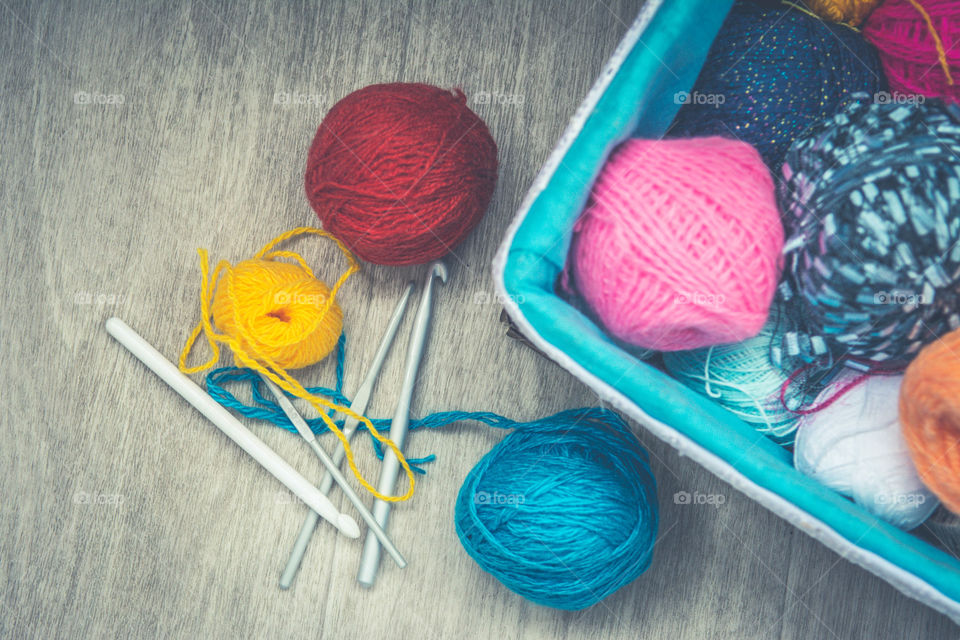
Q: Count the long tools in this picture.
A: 4